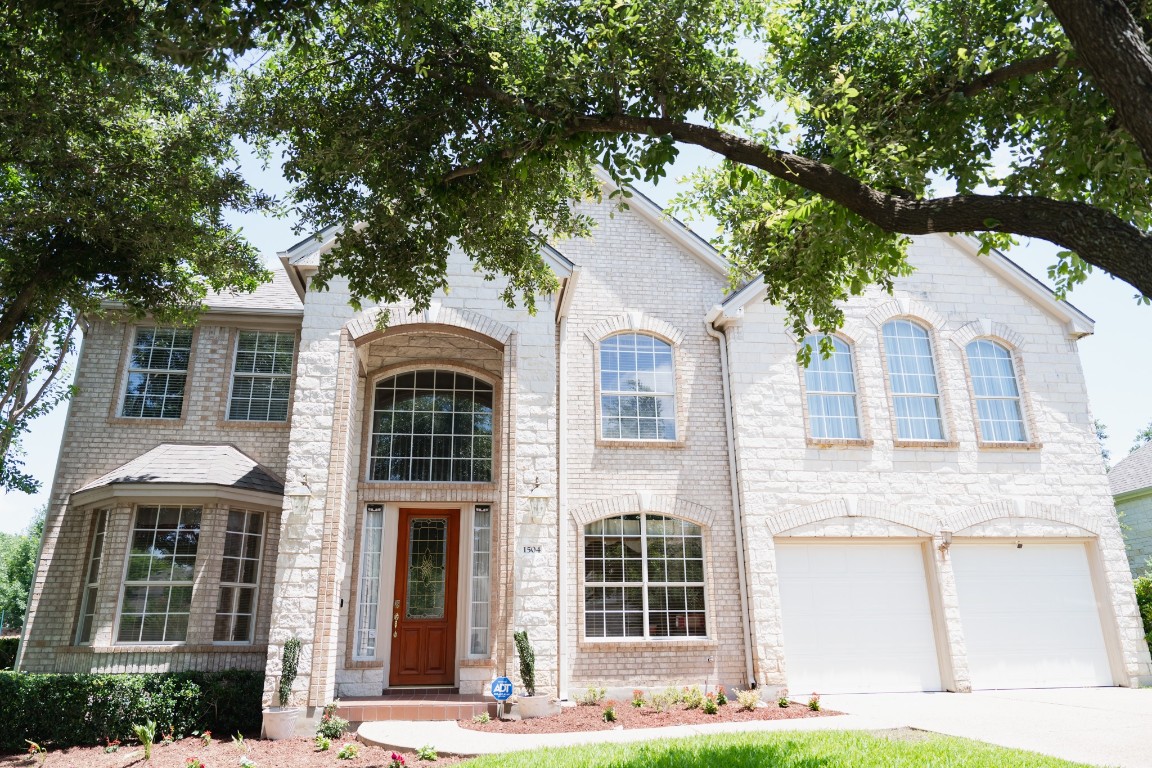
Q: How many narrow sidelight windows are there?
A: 2